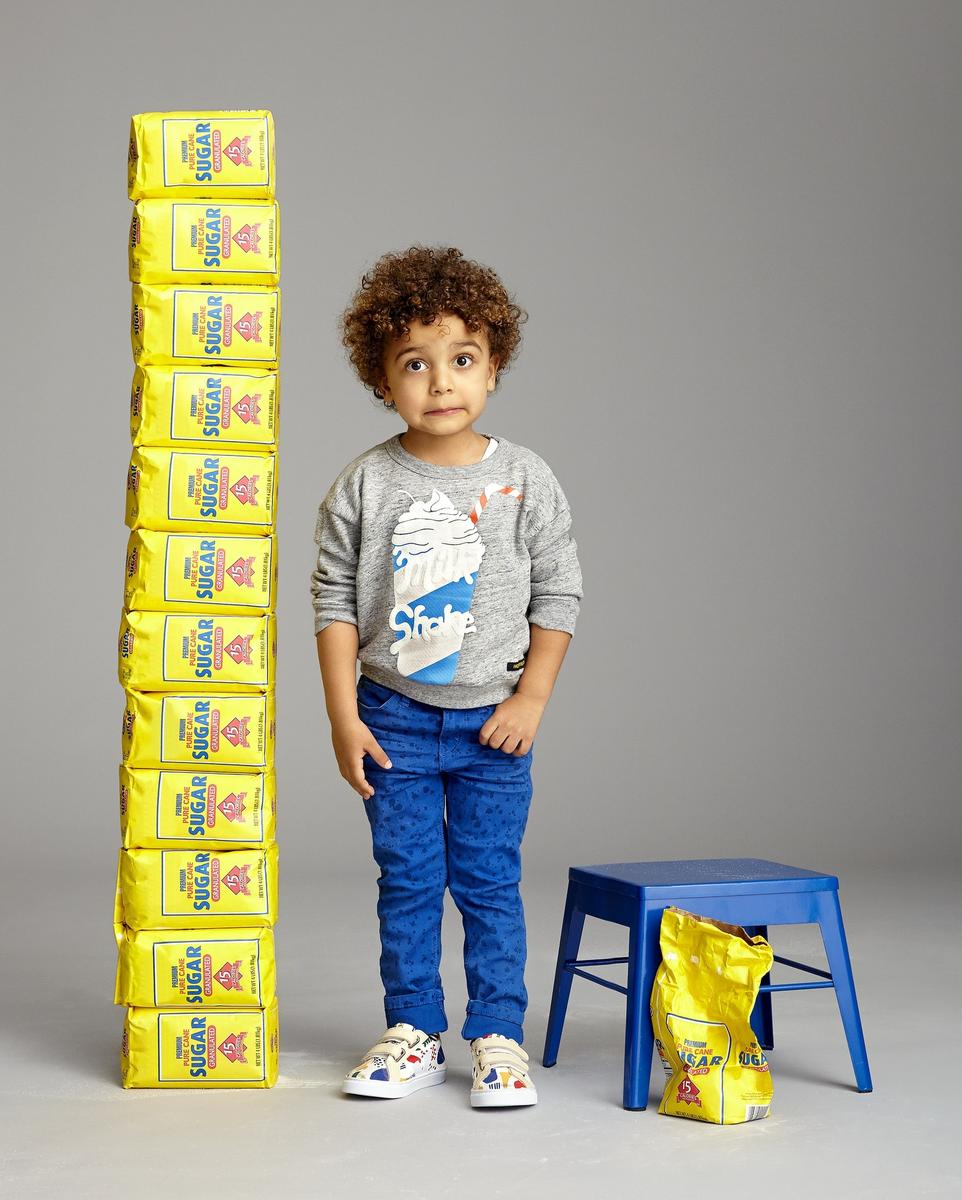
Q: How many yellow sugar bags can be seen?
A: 13